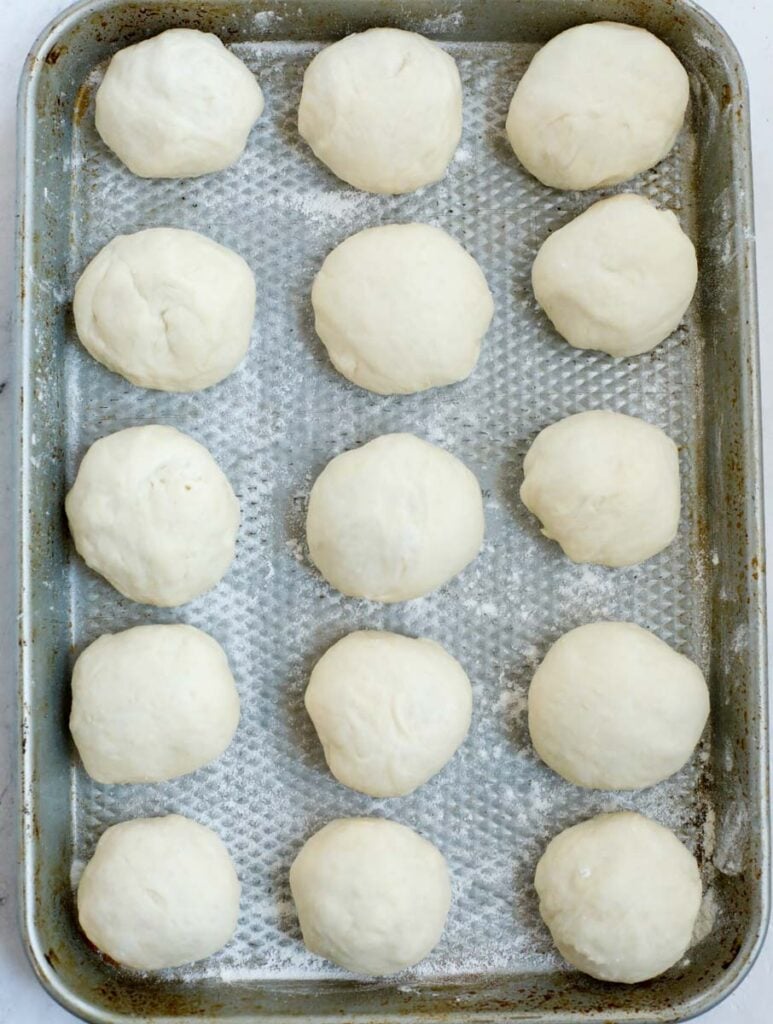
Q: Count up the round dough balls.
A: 15